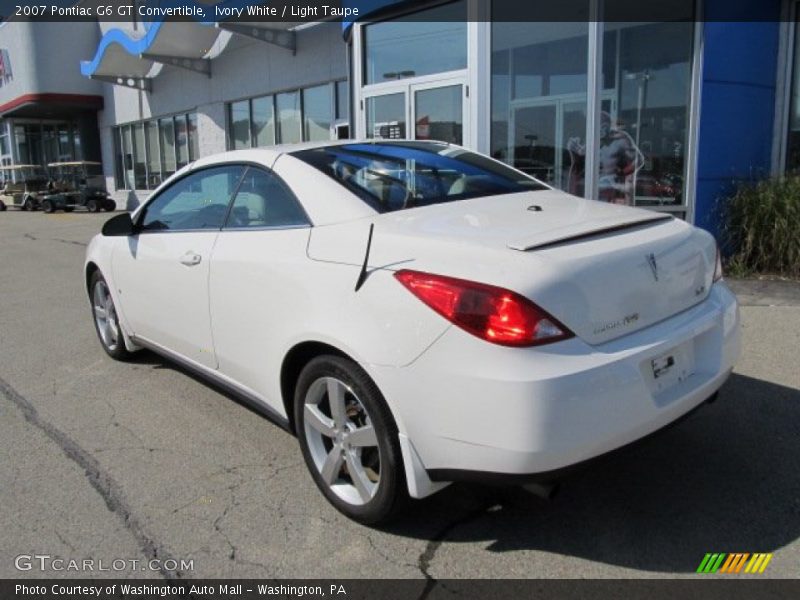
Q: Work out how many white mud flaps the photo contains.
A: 2